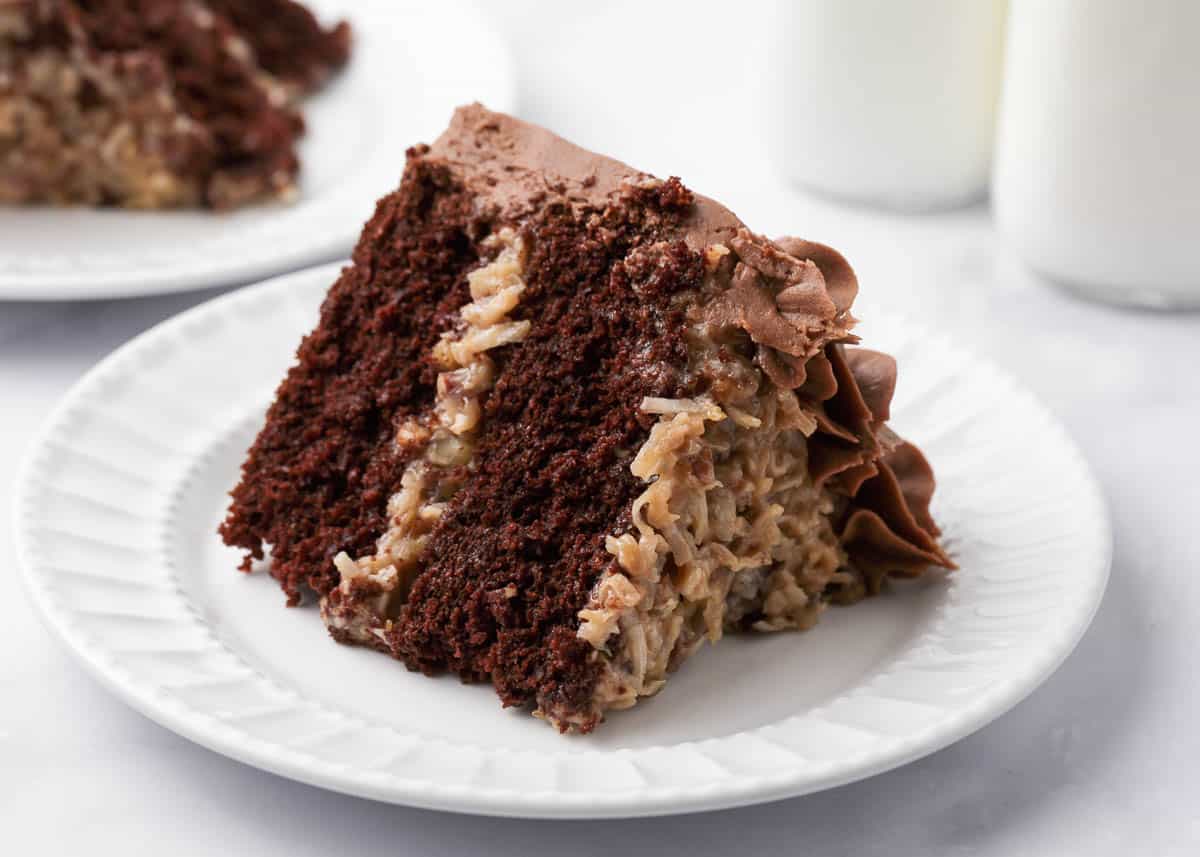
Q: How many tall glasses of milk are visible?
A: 2